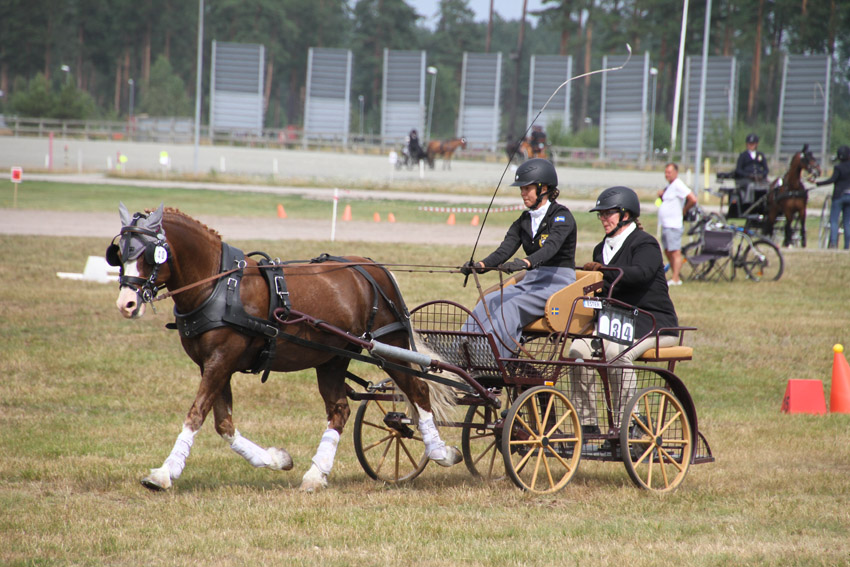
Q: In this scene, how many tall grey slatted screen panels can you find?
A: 8